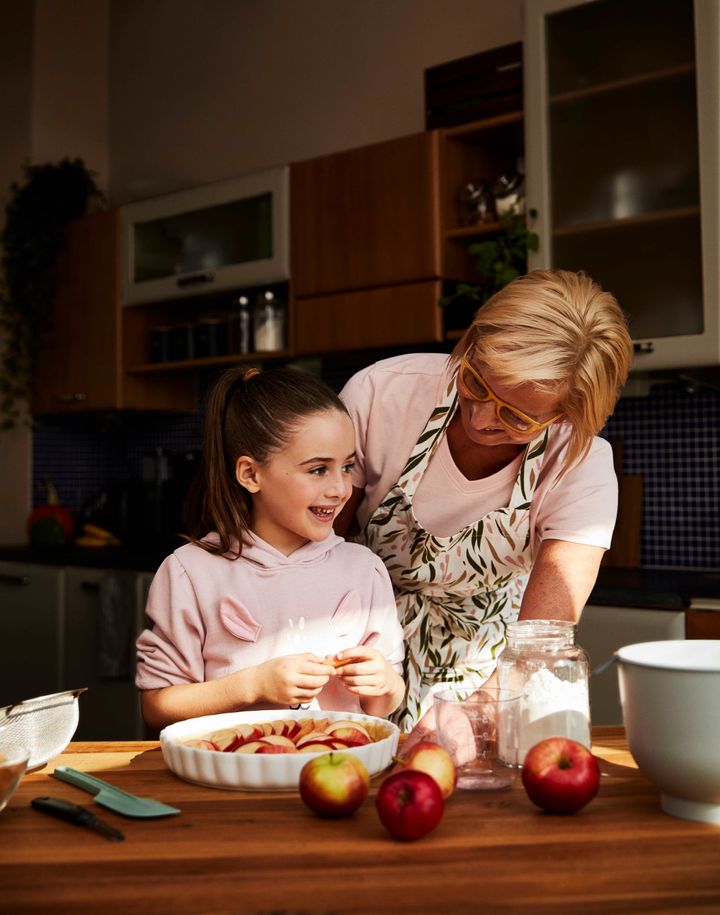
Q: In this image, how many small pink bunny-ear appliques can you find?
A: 2